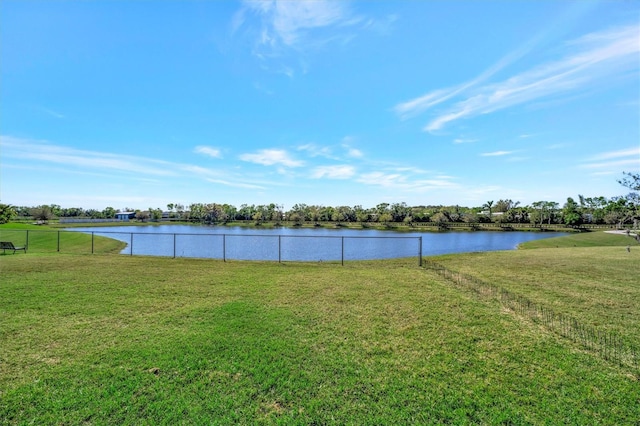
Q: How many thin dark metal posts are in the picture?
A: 9